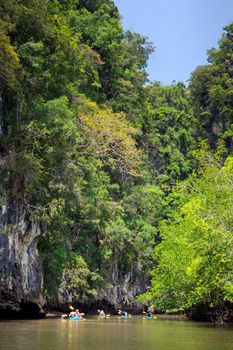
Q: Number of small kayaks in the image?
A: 4